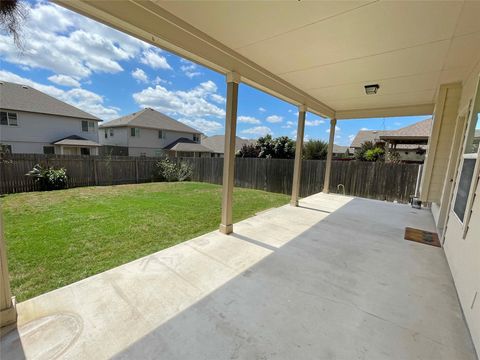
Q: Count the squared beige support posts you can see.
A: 4